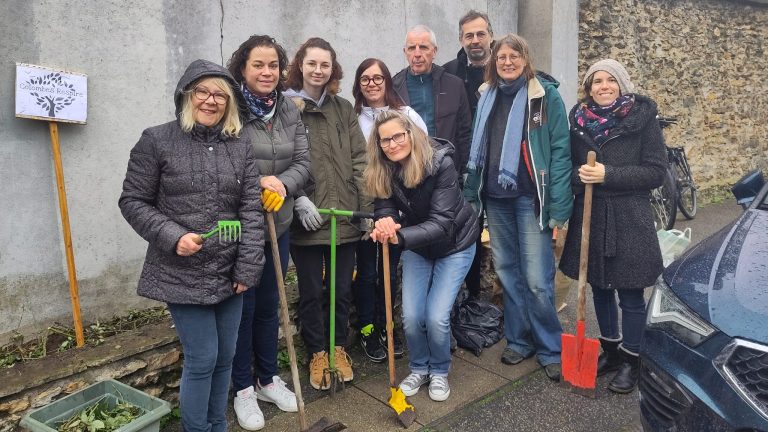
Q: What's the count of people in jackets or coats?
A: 9